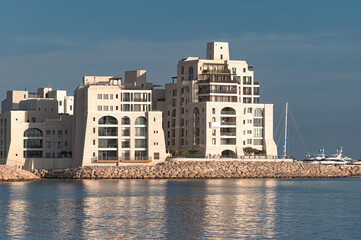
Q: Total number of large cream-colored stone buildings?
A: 3